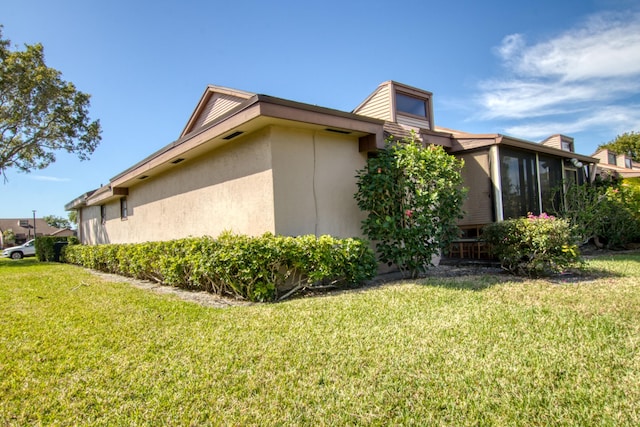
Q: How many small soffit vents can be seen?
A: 4